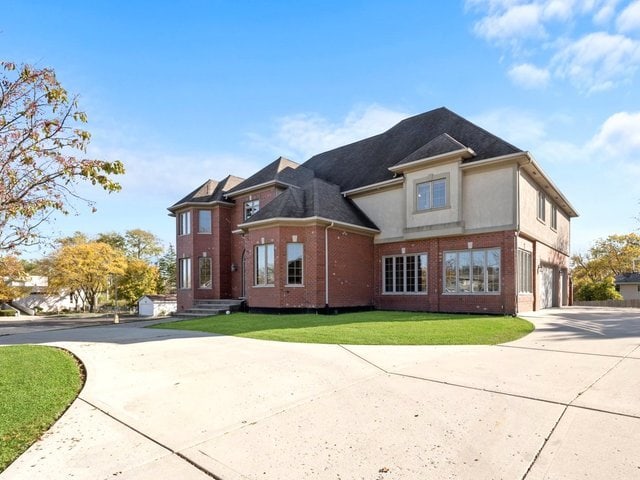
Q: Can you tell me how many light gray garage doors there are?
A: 2